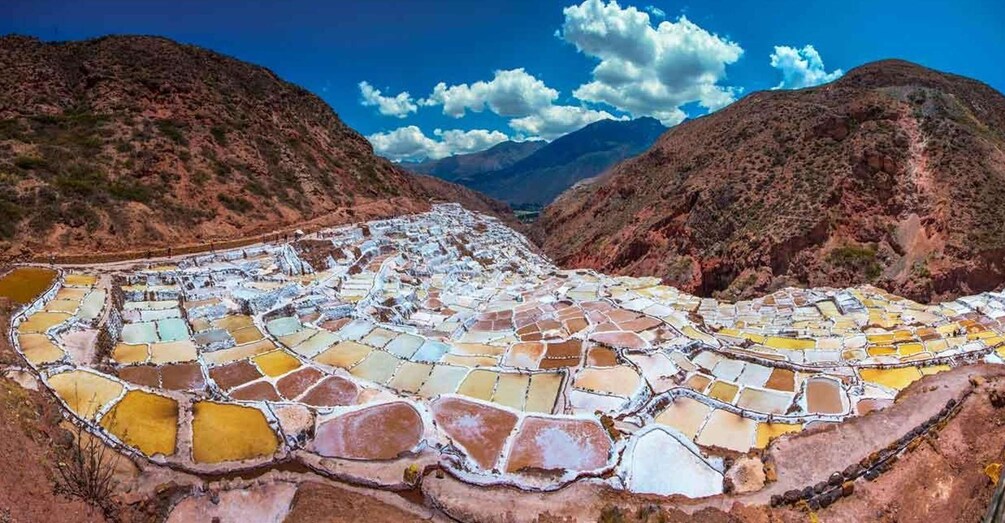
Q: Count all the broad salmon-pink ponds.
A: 3